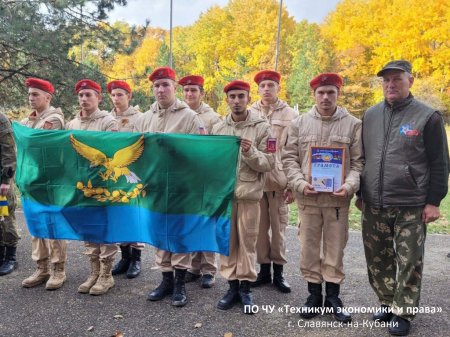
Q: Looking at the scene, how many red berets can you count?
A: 8